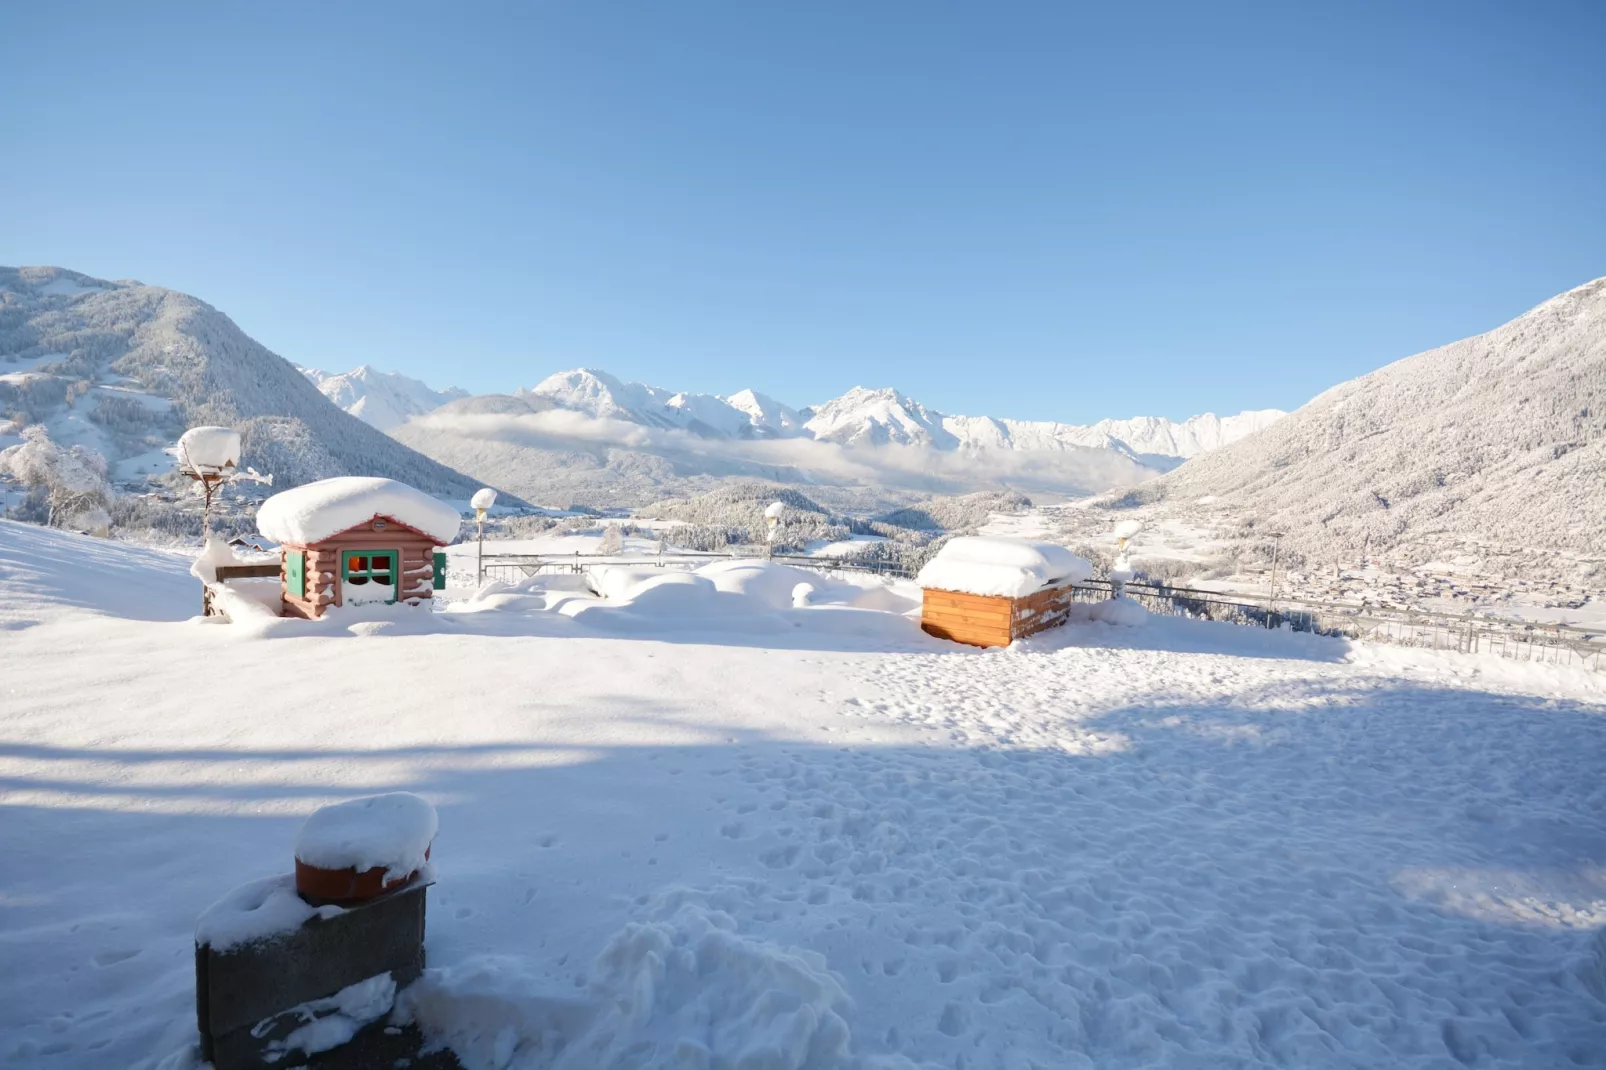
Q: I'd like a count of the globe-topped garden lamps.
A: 3